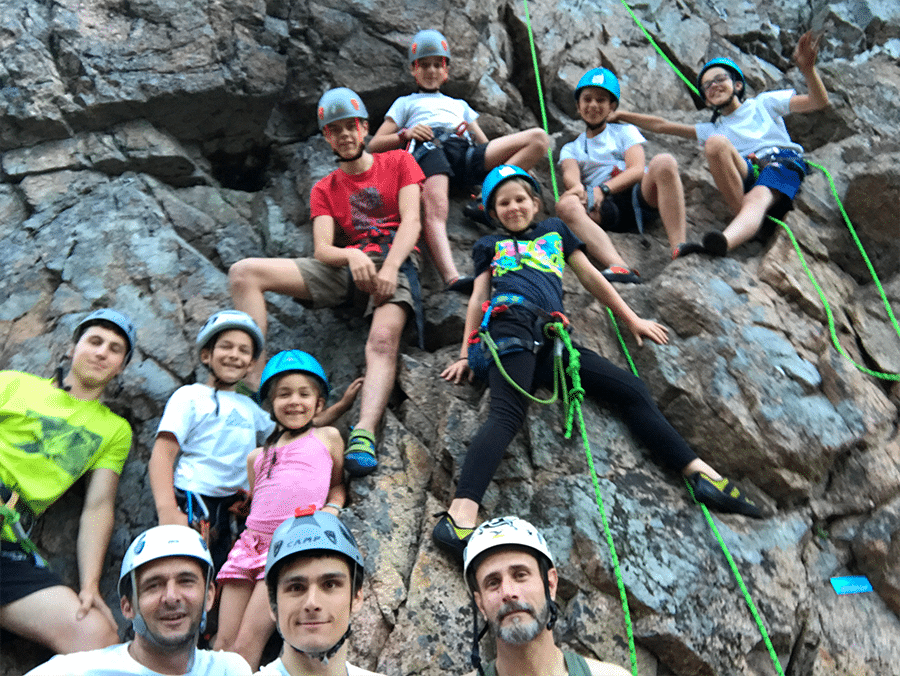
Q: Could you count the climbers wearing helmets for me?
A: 11